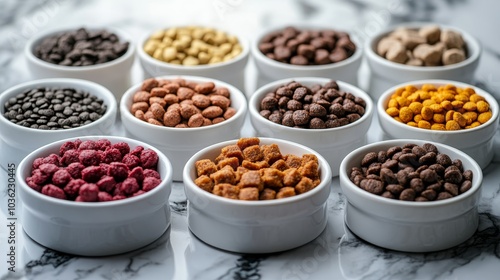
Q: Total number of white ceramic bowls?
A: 11